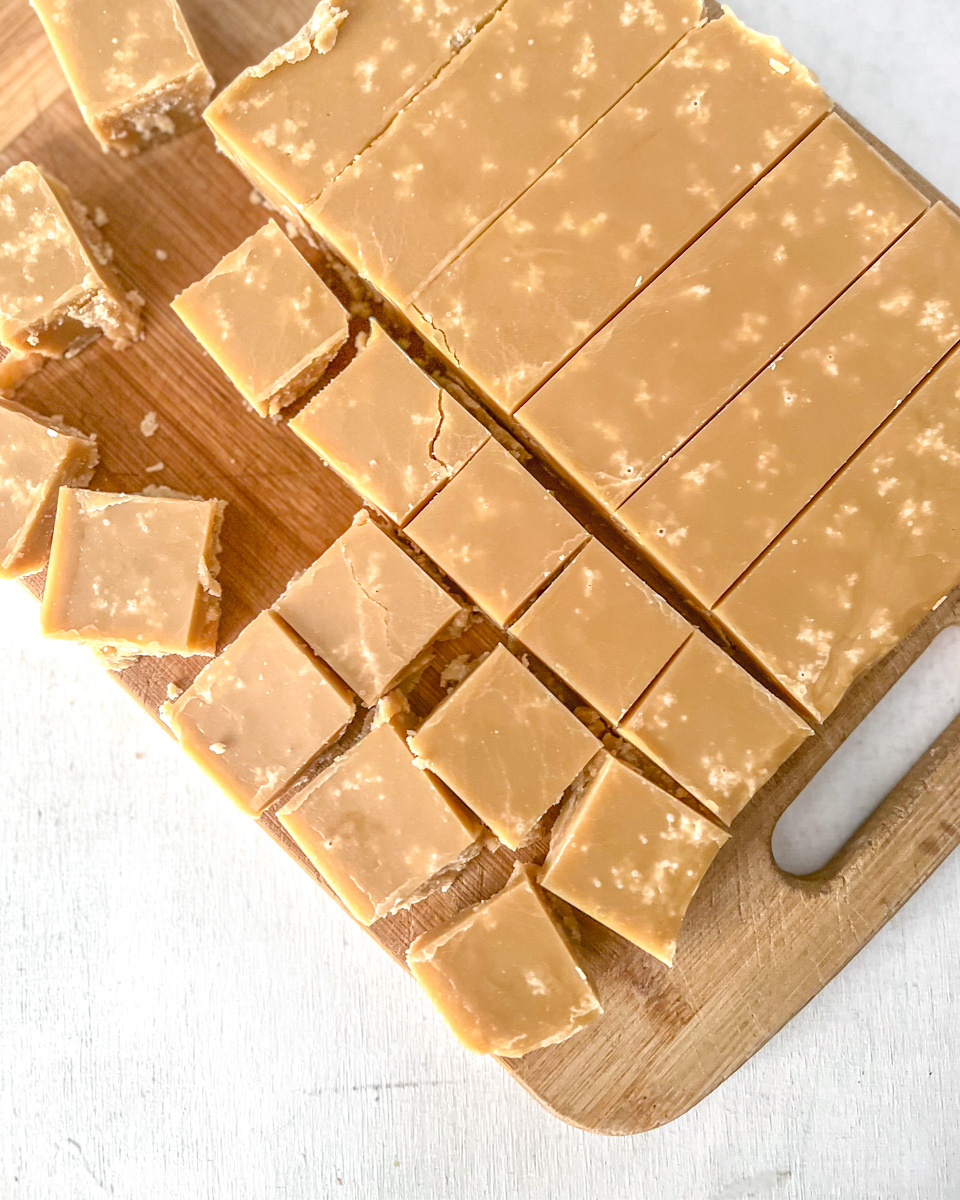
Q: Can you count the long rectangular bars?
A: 6